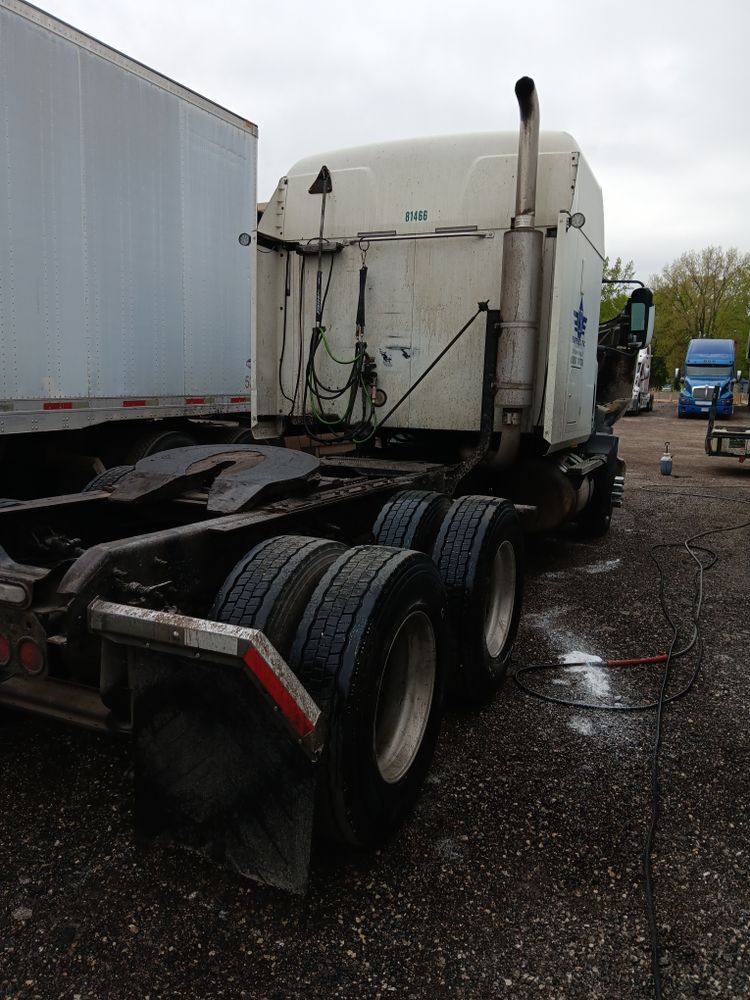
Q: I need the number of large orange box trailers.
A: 0